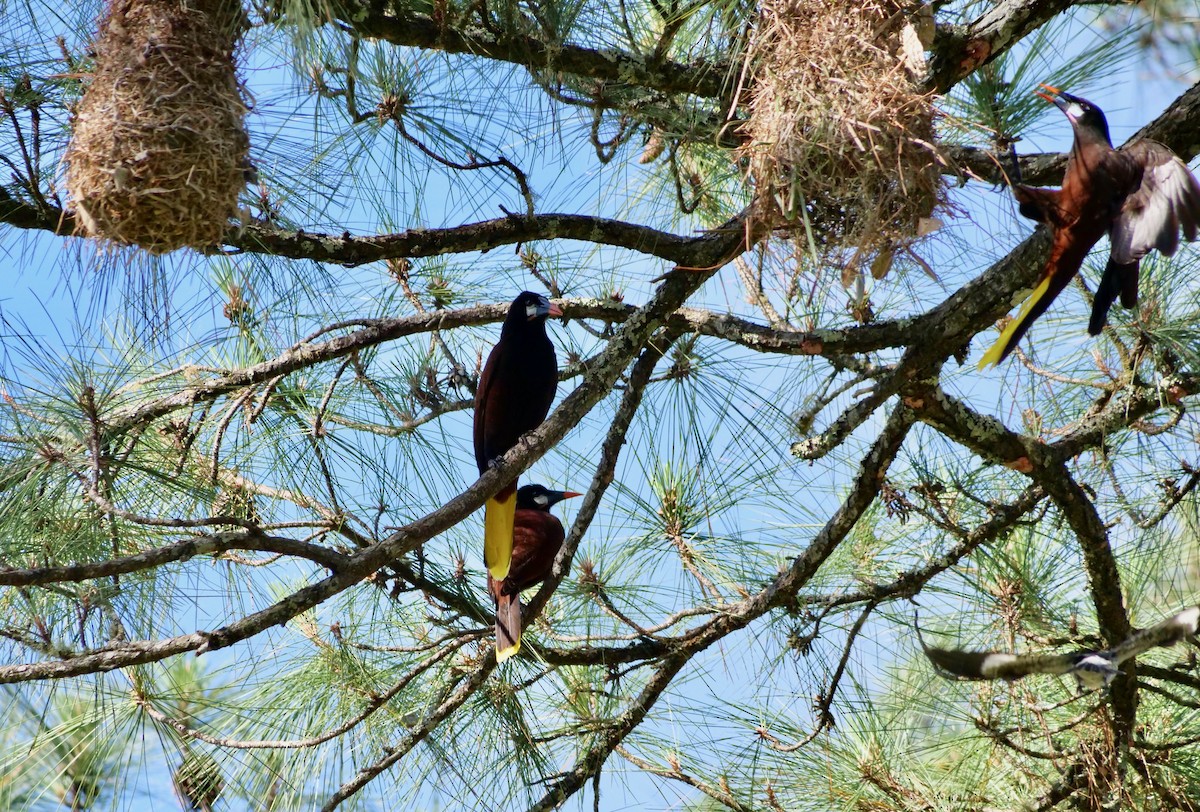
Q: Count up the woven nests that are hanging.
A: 2